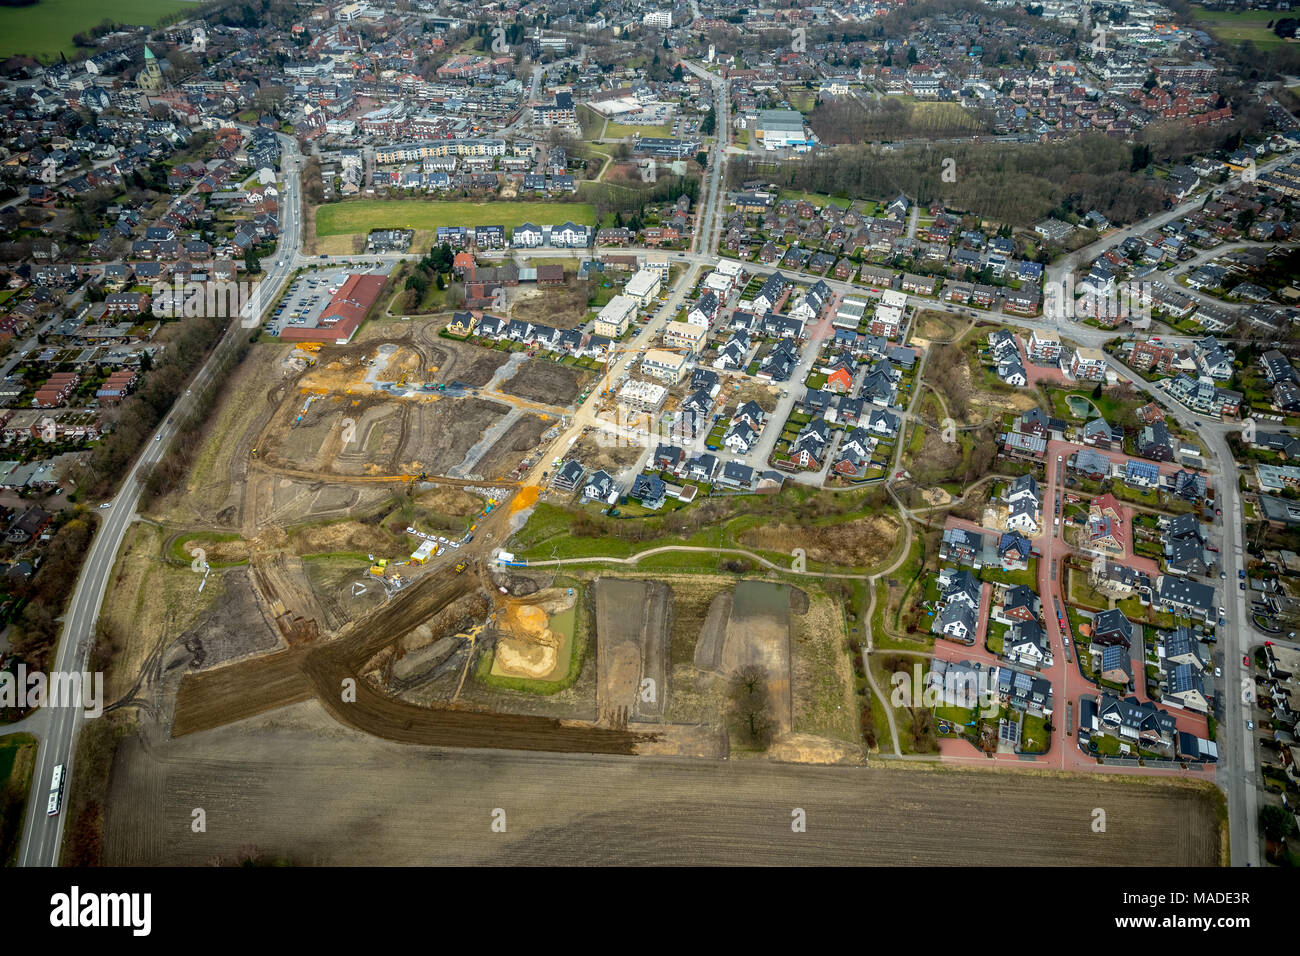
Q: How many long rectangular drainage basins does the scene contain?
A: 2